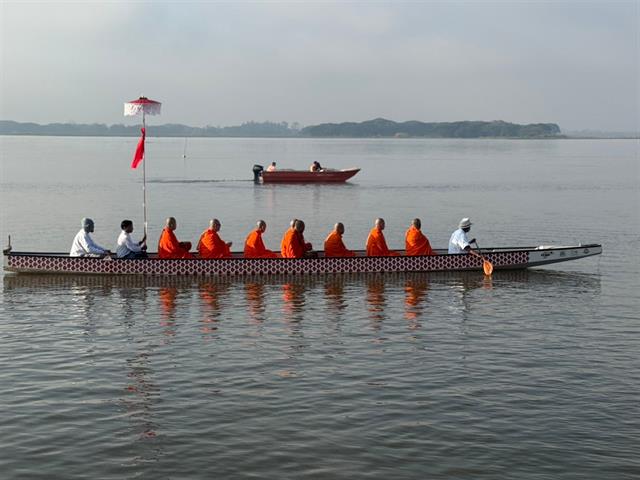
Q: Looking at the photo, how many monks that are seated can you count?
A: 8